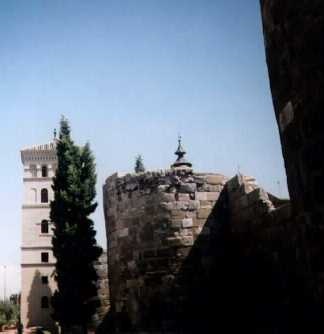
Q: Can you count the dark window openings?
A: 6